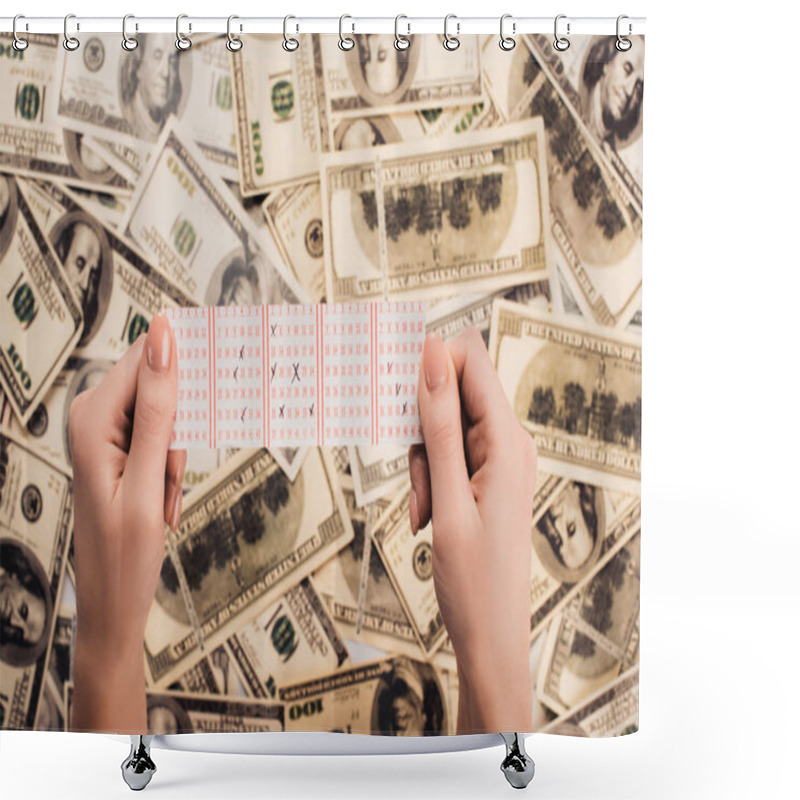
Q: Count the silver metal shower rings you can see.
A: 12